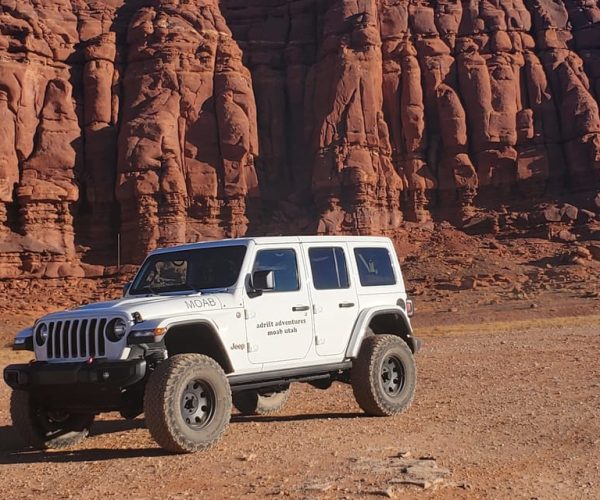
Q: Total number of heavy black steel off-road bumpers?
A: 1